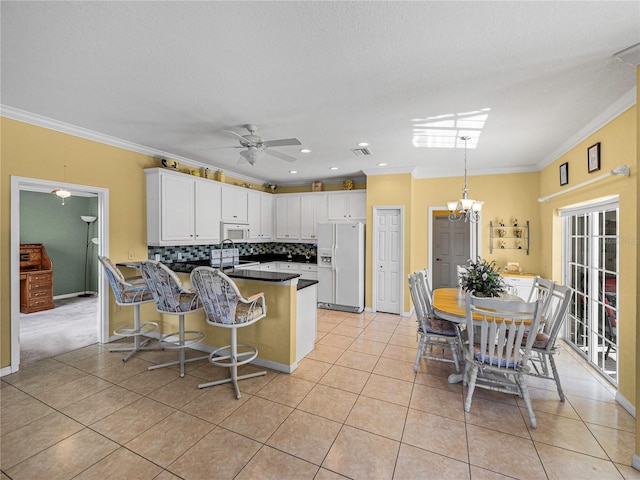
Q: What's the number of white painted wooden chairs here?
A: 6